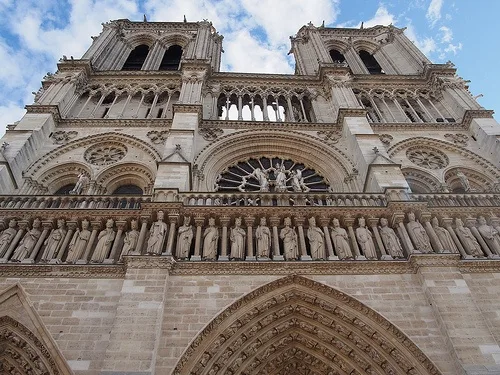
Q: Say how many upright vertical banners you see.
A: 0